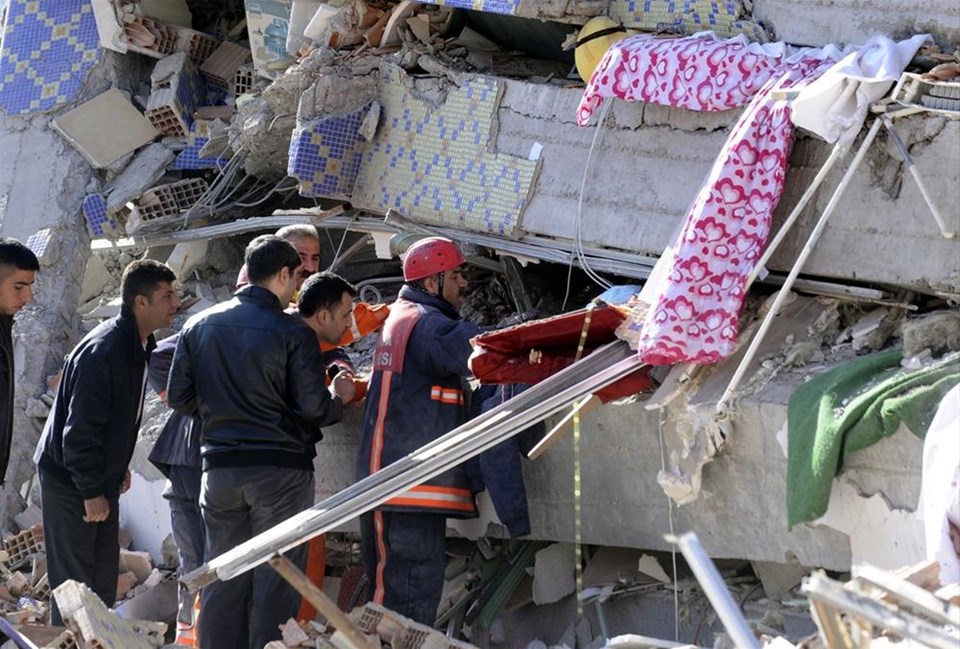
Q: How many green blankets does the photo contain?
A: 1